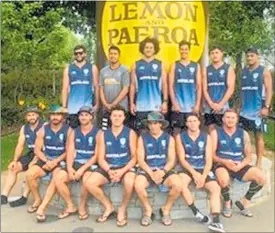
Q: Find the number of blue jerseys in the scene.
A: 12